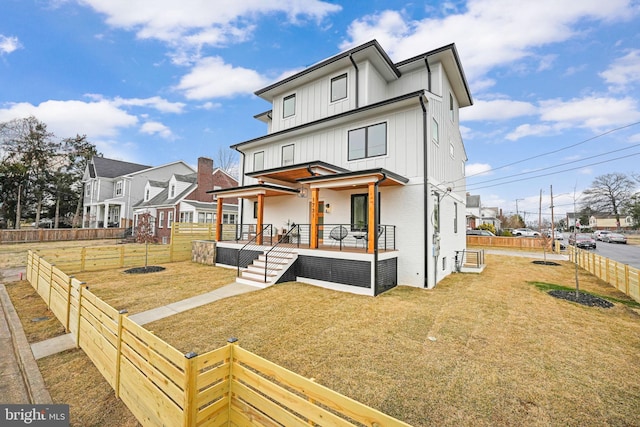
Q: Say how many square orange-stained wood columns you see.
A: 4